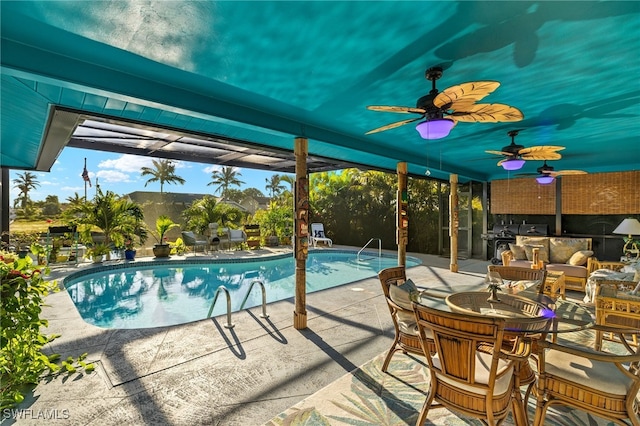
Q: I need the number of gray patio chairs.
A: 2